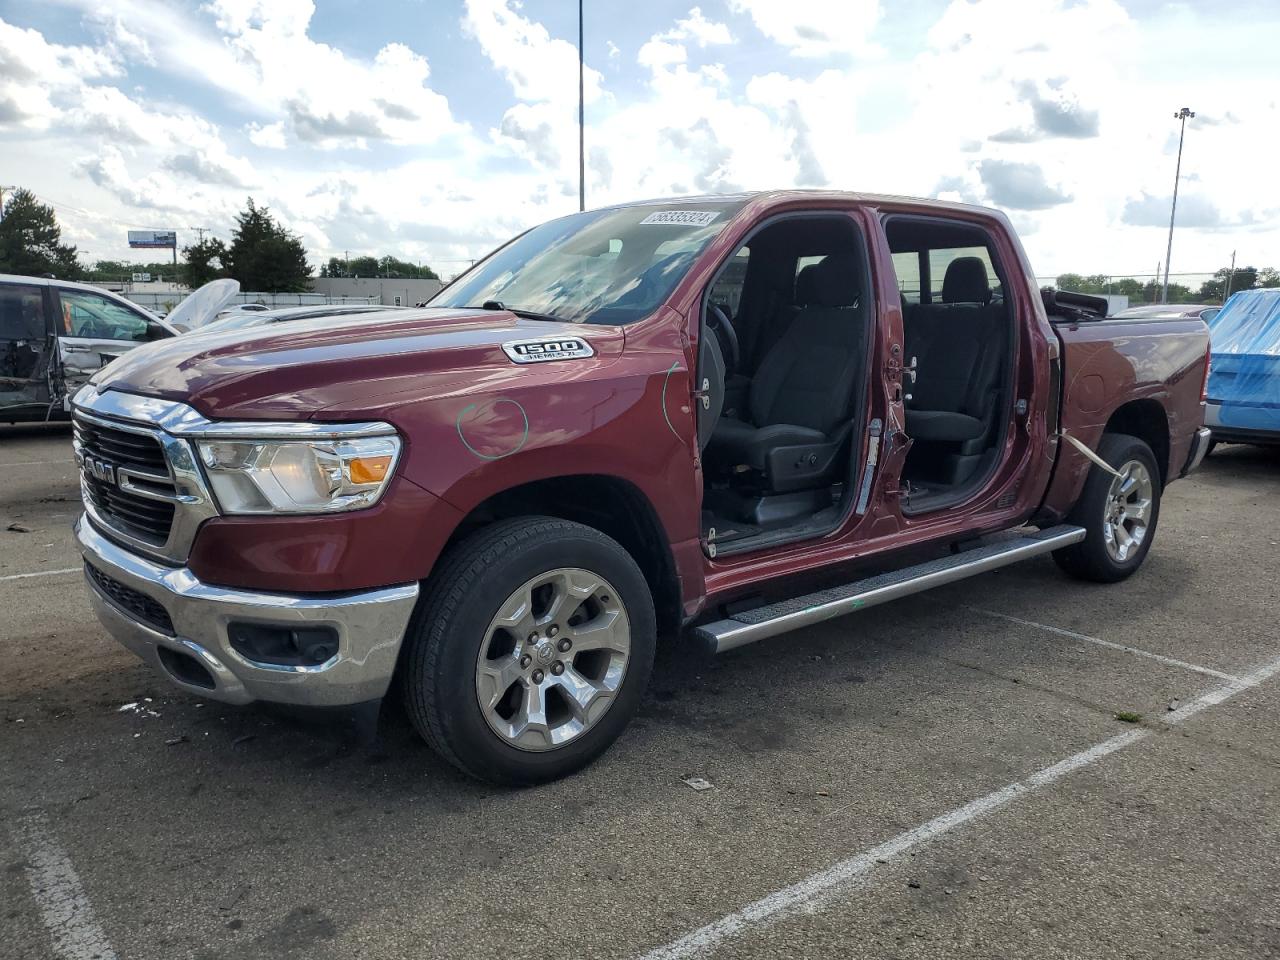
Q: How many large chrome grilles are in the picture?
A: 1